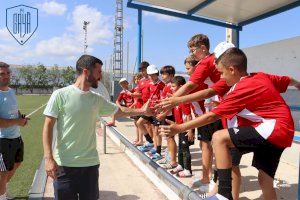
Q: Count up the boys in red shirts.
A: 10